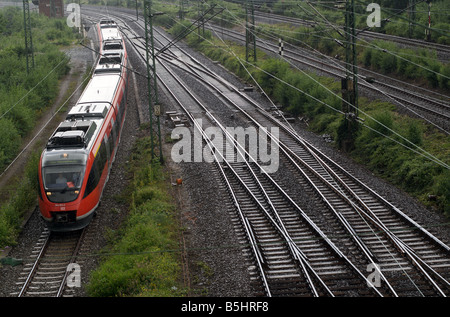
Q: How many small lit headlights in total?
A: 3